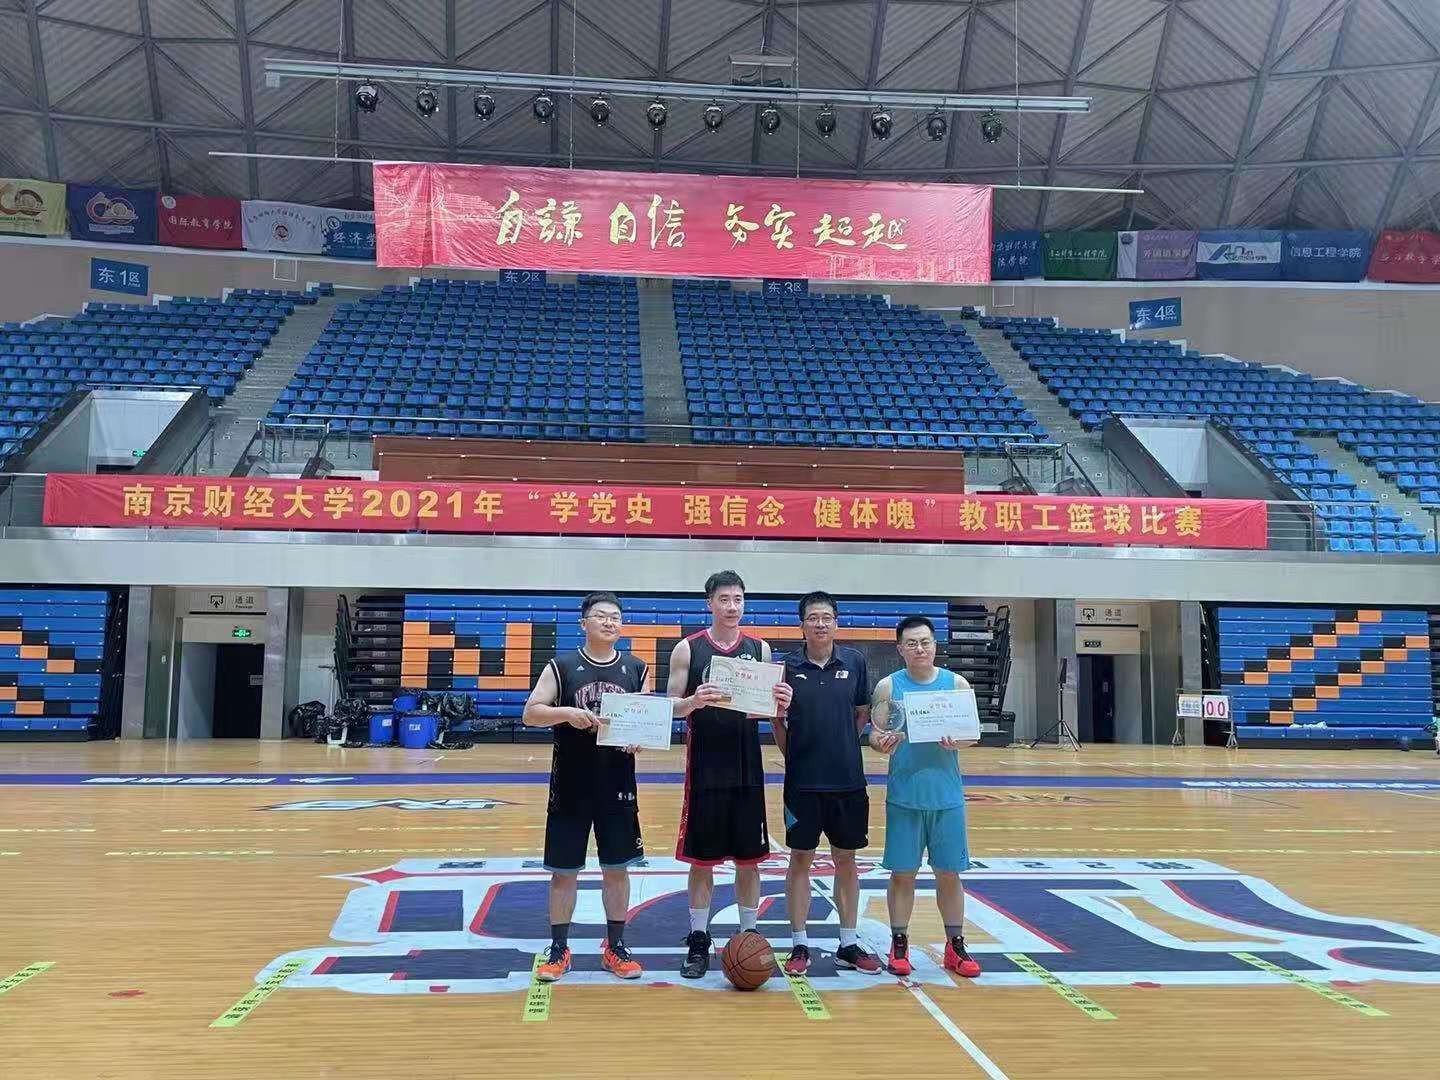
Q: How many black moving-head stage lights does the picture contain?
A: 12